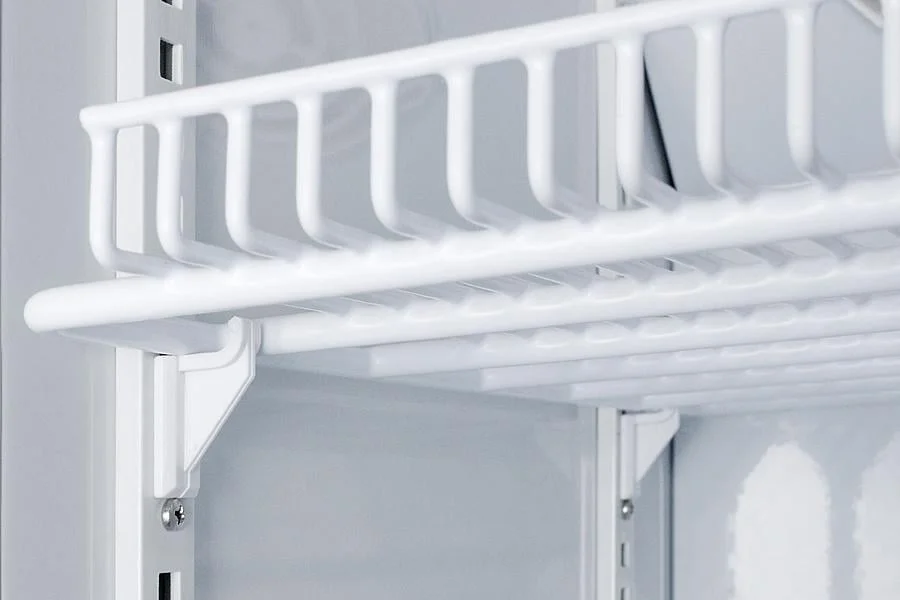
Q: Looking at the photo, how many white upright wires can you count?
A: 11